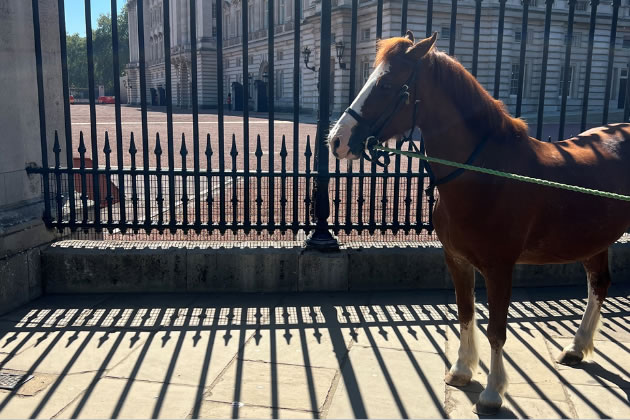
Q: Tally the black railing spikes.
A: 11